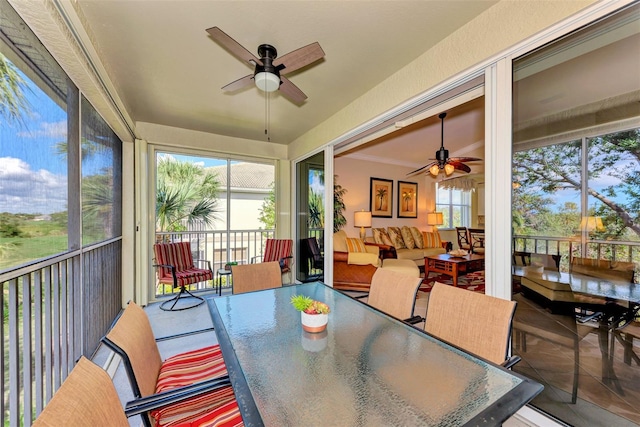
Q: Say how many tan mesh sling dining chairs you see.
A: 5